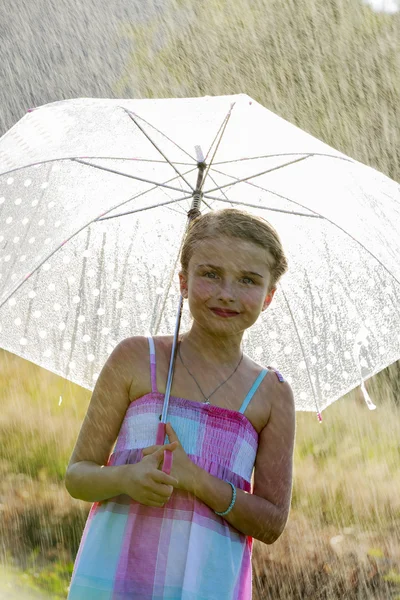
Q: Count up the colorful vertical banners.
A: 0